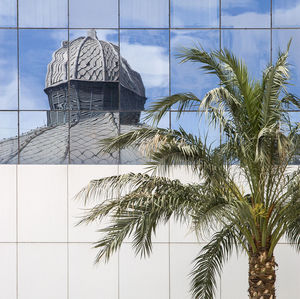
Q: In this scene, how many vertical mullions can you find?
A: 6